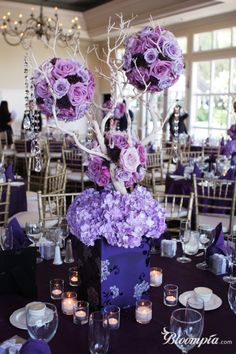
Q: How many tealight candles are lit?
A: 8